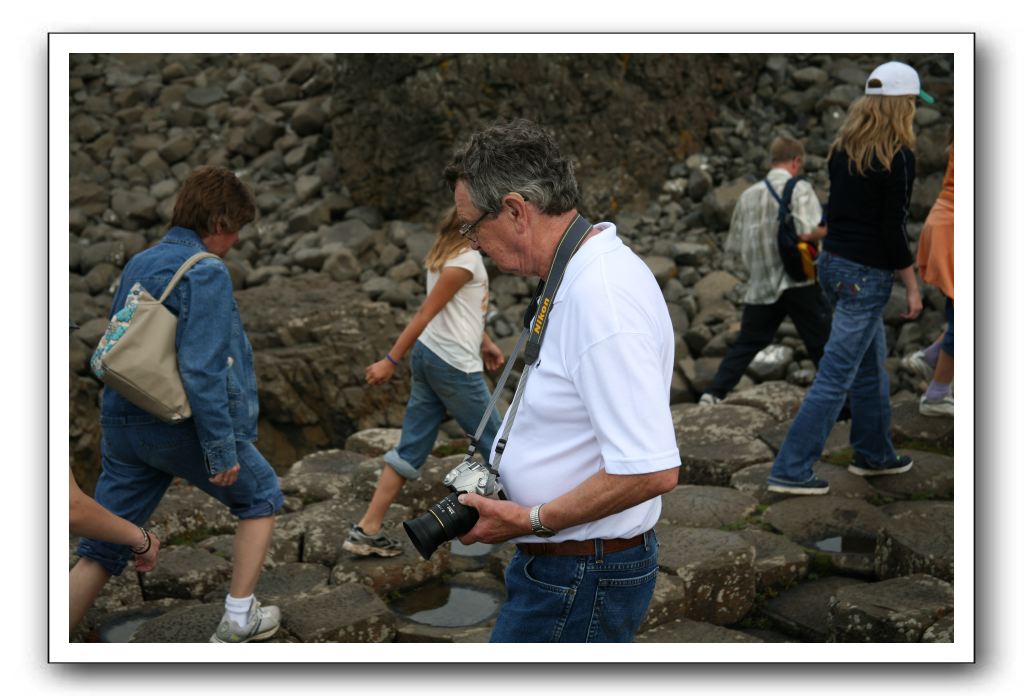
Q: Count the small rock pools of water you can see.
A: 4